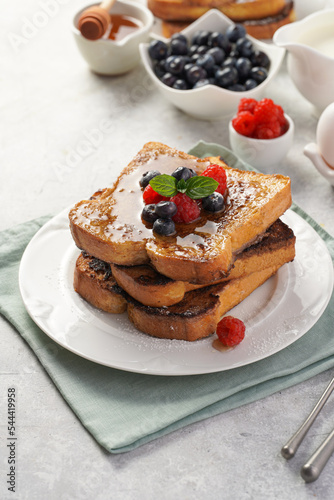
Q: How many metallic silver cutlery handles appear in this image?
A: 2